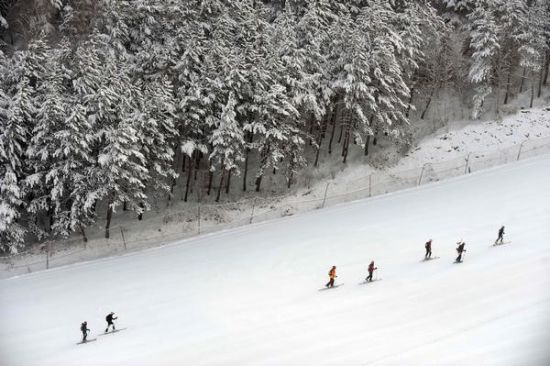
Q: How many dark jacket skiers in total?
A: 4